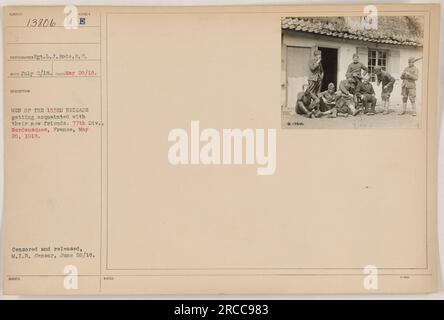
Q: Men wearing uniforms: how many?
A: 8